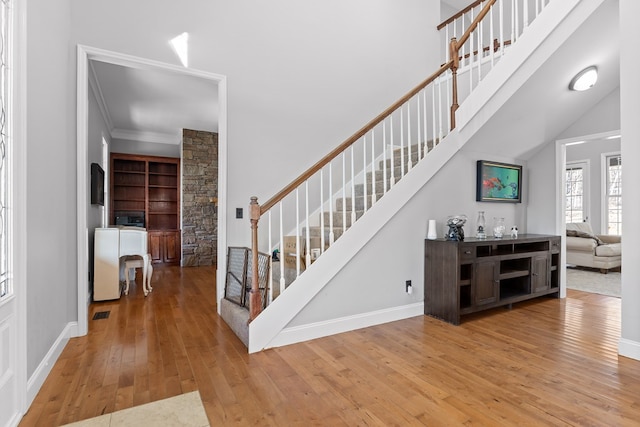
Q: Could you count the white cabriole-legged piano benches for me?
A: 1